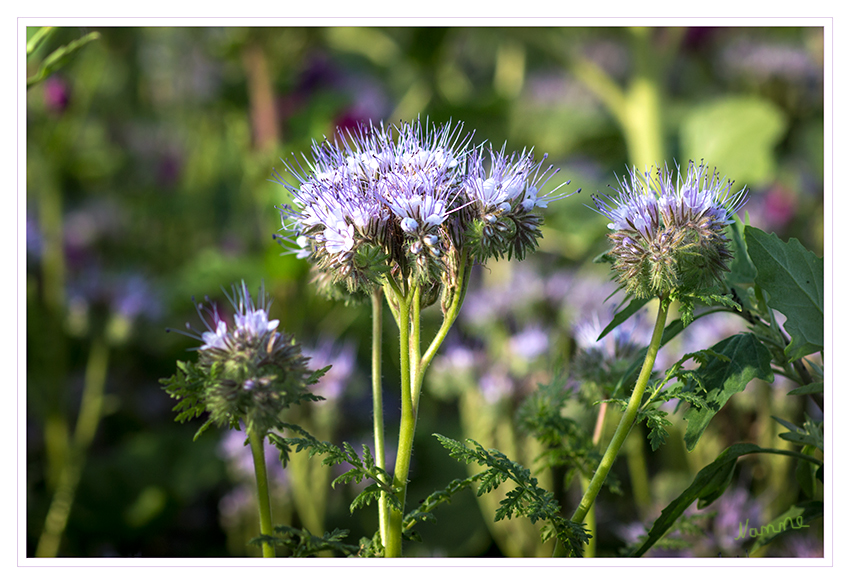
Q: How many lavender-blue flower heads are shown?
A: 3